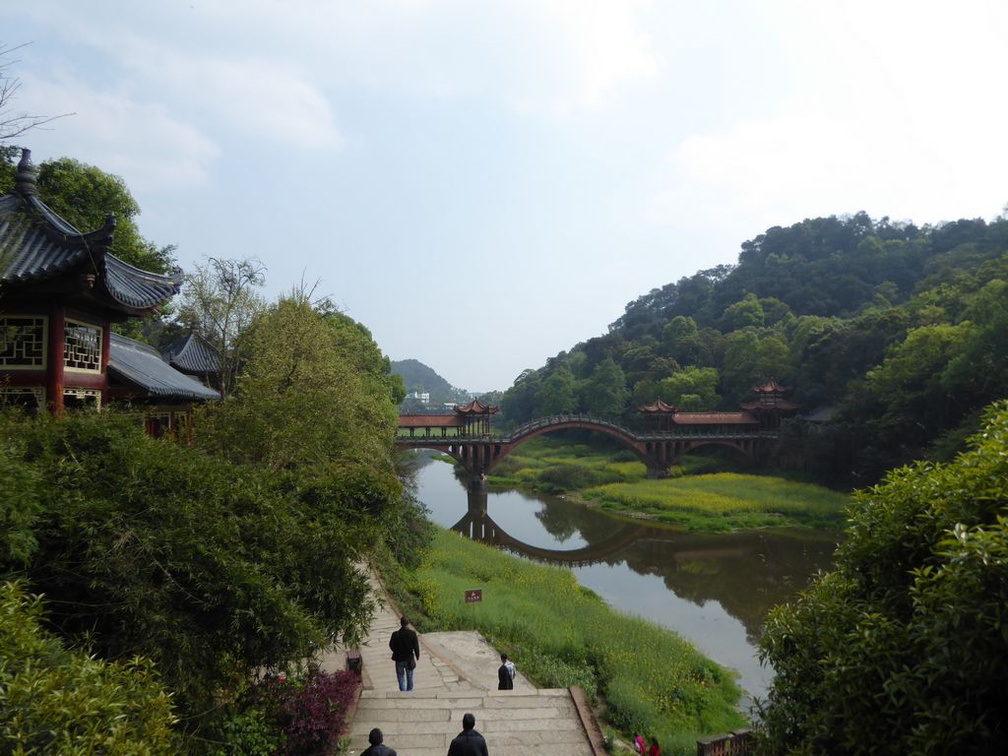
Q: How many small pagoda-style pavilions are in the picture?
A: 3